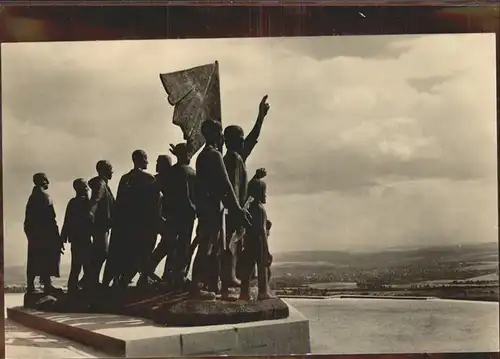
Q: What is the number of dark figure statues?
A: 9